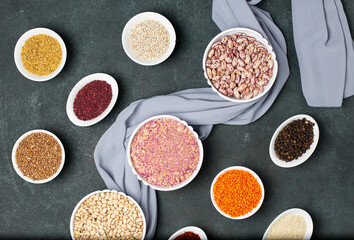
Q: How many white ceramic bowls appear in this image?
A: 11